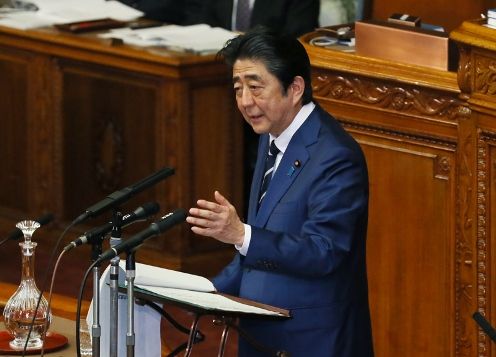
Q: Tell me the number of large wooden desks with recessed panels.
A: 2